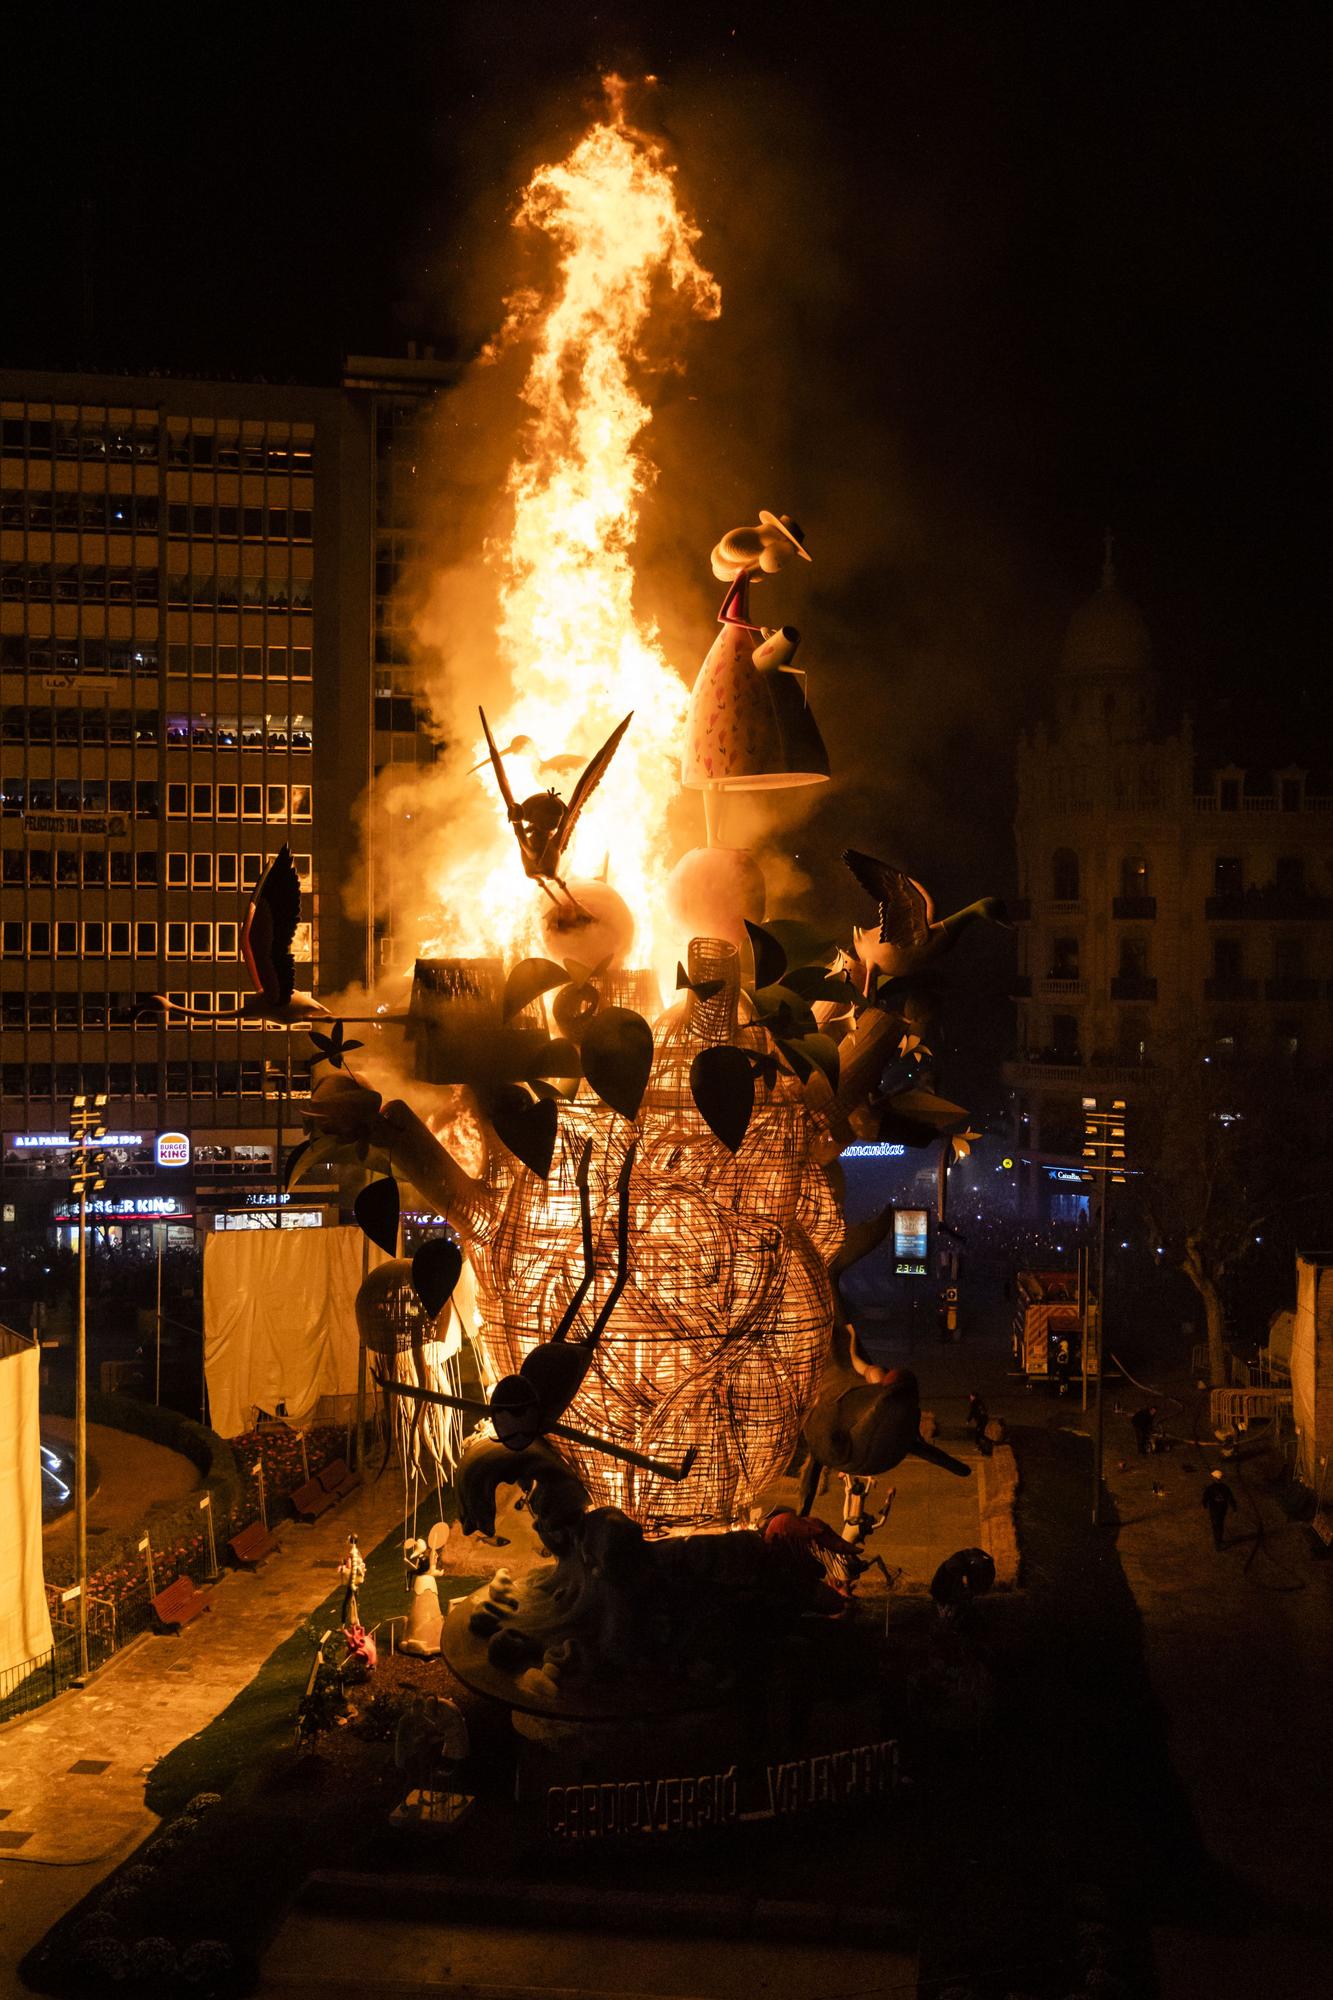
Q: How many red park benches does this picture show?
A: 4